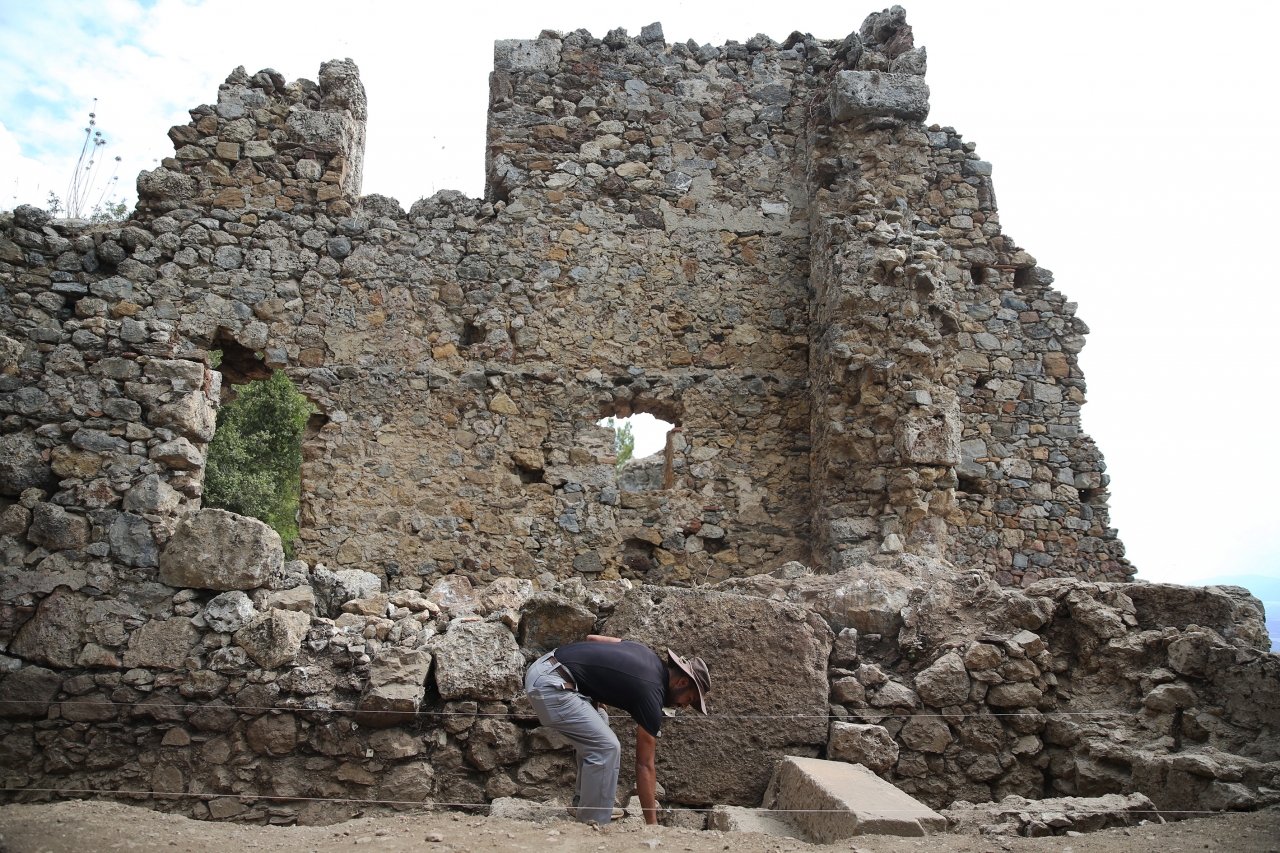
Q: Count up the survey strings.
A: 2